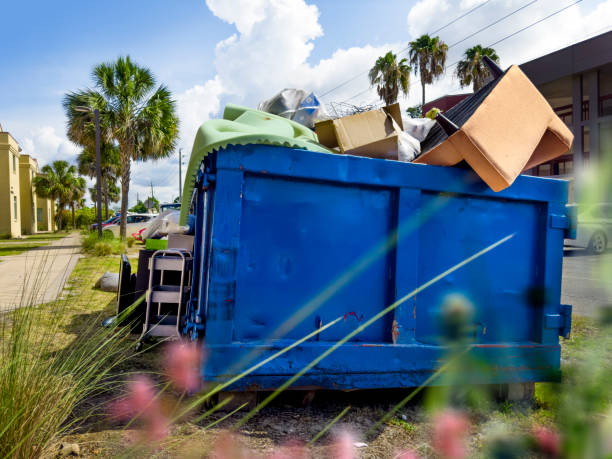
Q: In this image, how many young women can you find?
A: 0